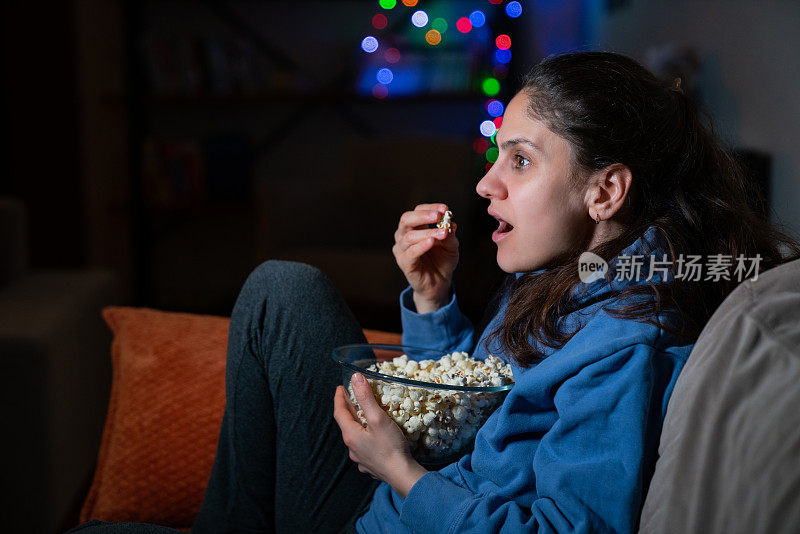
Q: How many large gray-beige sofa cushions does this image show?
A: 1